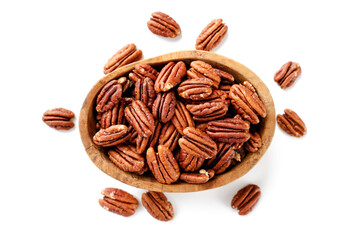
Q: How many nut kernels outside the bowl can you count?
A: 9